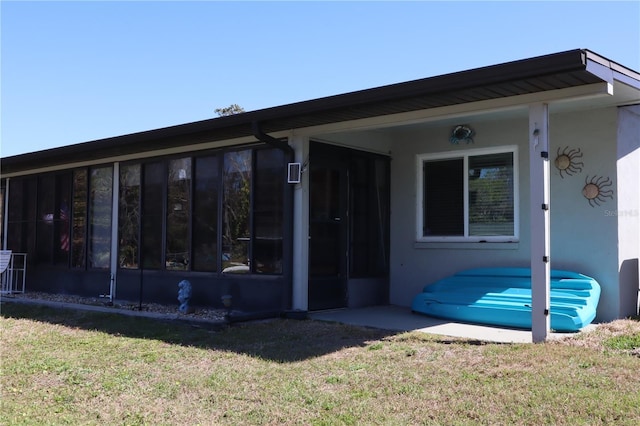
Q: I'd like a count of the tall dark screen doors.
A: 1